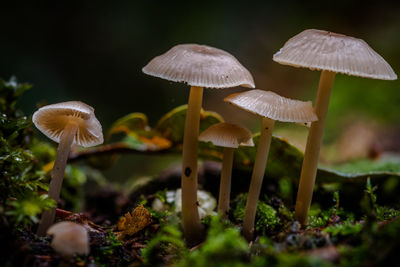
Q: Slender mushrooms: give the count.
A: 5